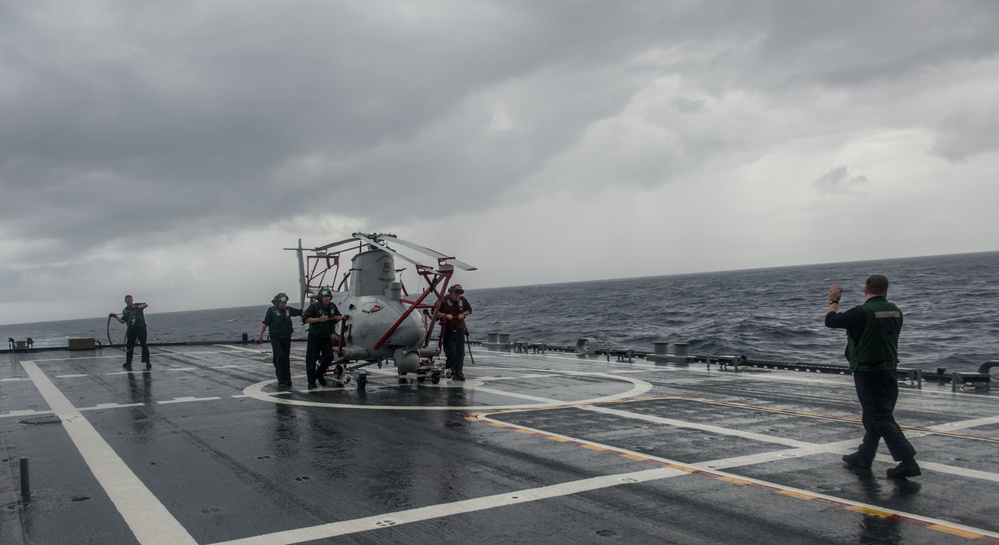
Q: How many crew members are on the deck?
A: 5